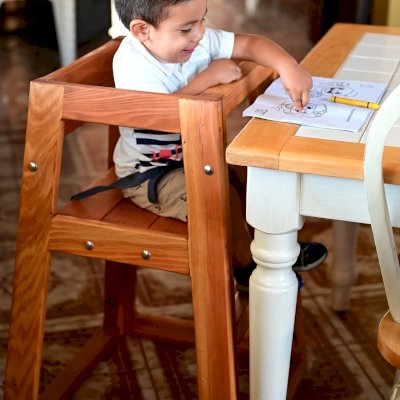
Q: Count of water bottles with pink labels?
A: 0